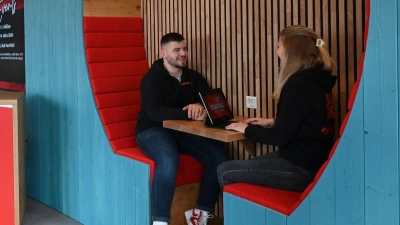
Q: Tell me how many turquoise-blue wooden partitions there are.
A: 2